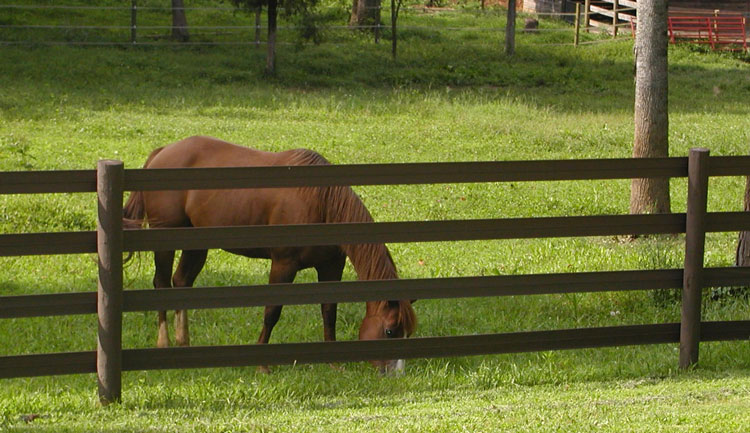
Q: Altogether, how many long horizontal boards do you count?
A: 4